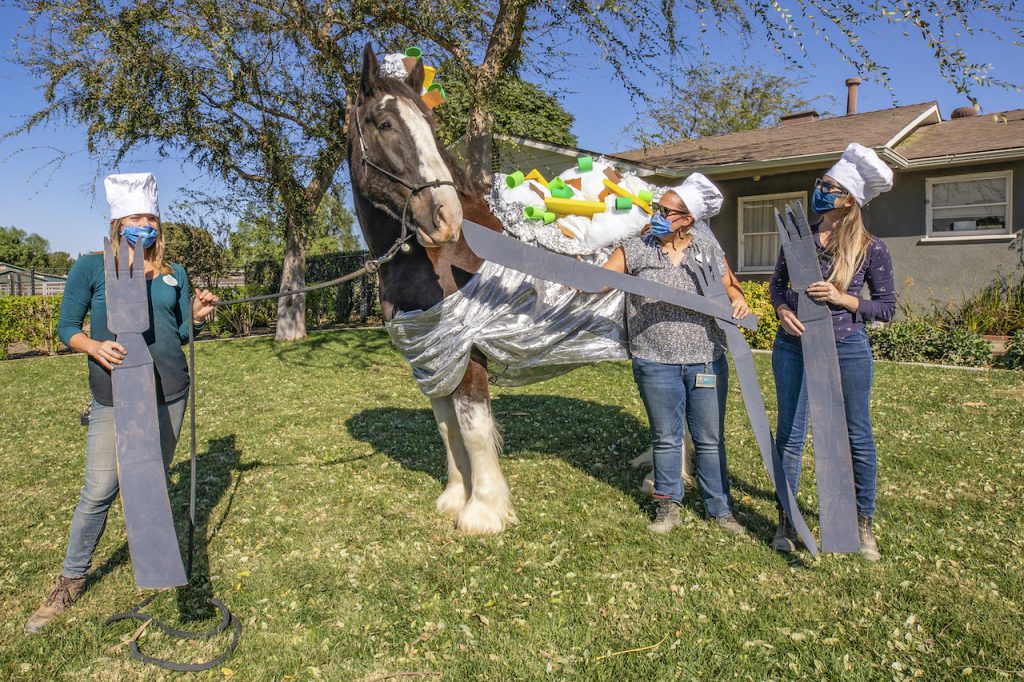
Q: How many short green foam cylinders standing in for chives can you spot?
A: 10